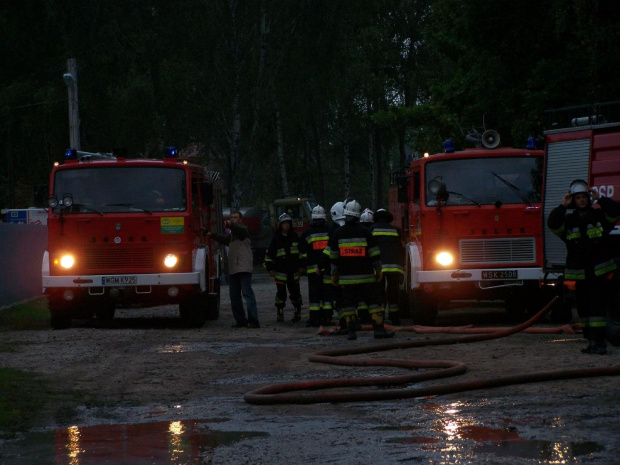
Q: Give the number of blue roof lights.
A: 4